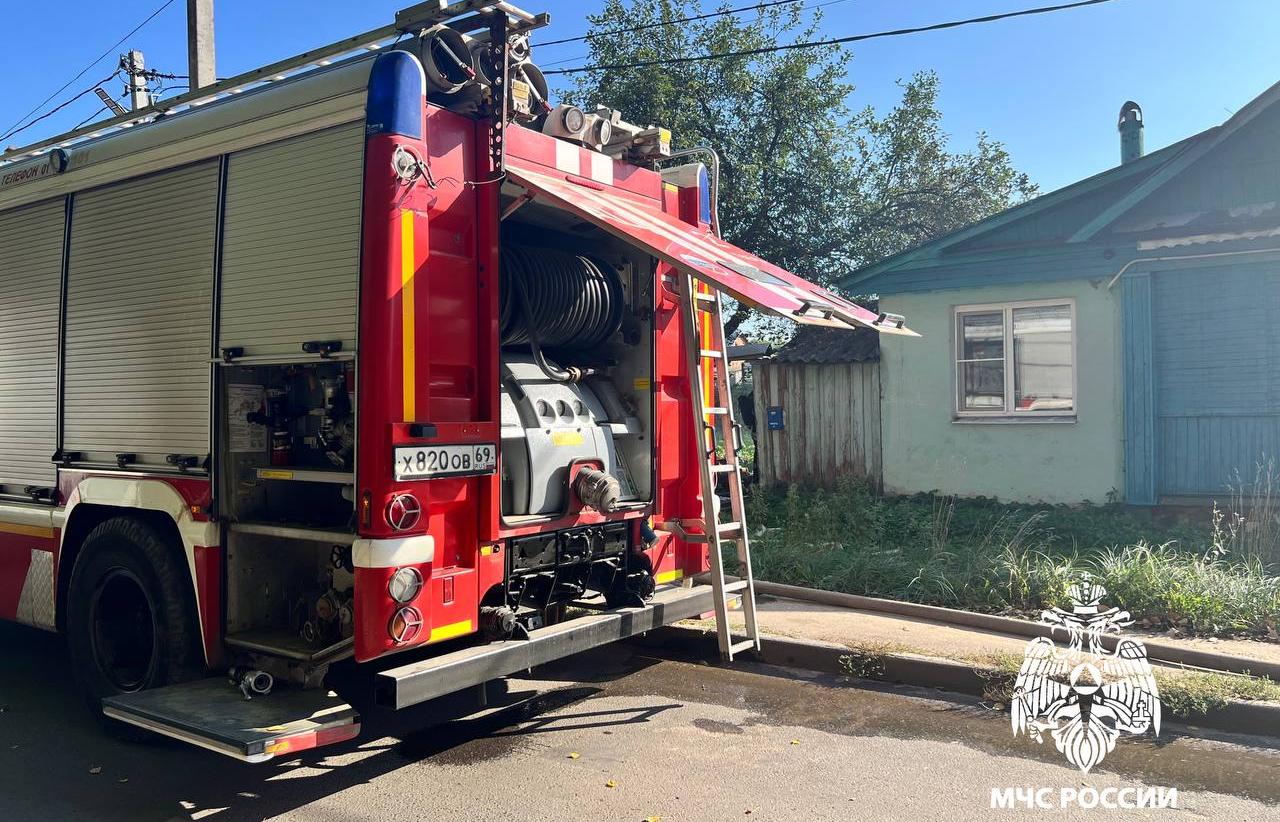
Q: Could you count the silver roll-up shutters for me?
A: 3